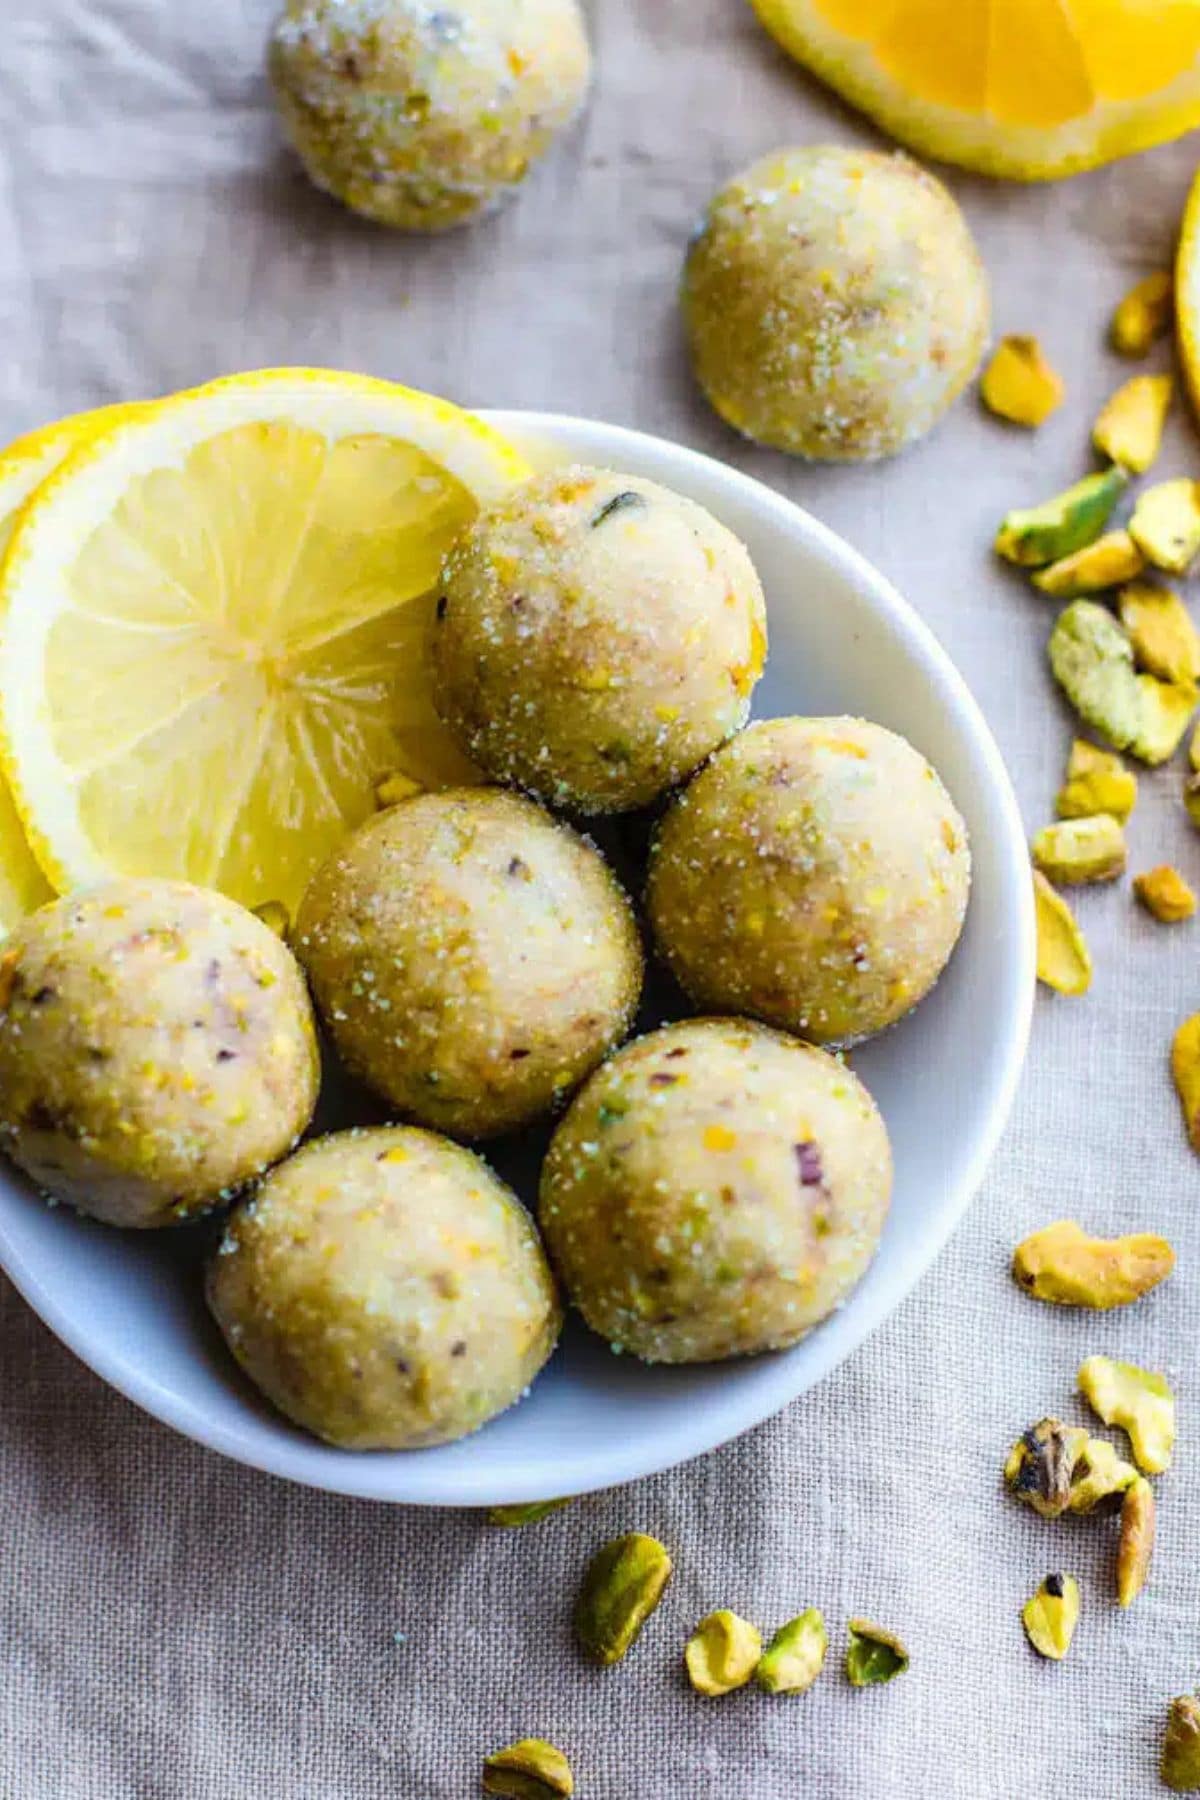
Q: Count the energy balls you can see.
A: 8